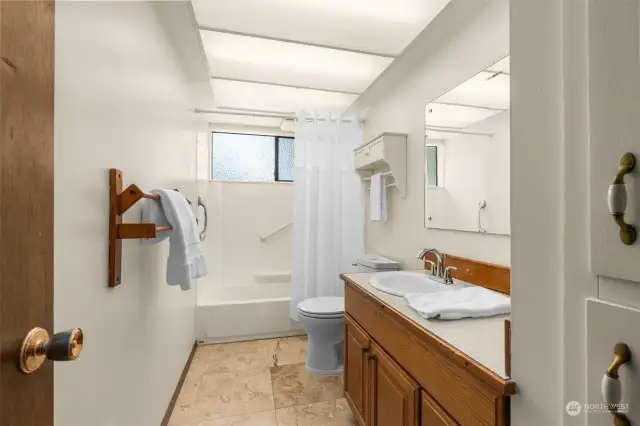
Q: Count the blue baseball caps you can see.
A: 0